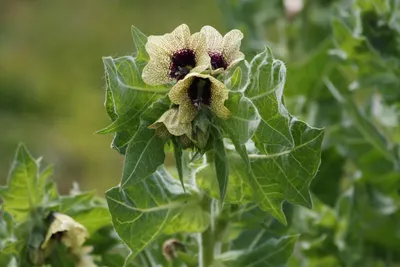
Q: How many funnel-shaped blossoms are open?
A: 3